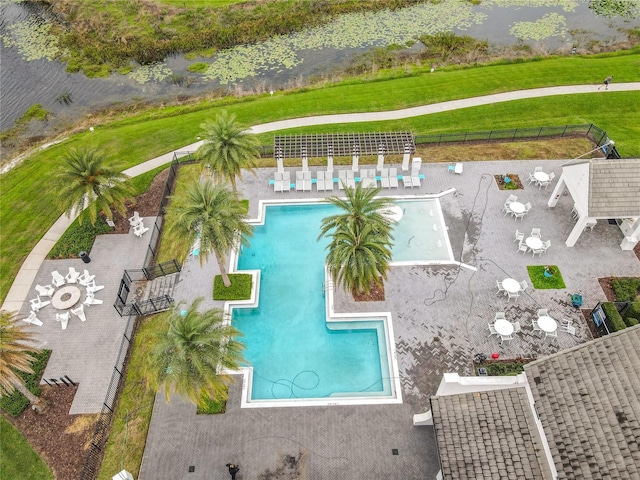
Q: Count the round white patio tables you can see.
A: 6